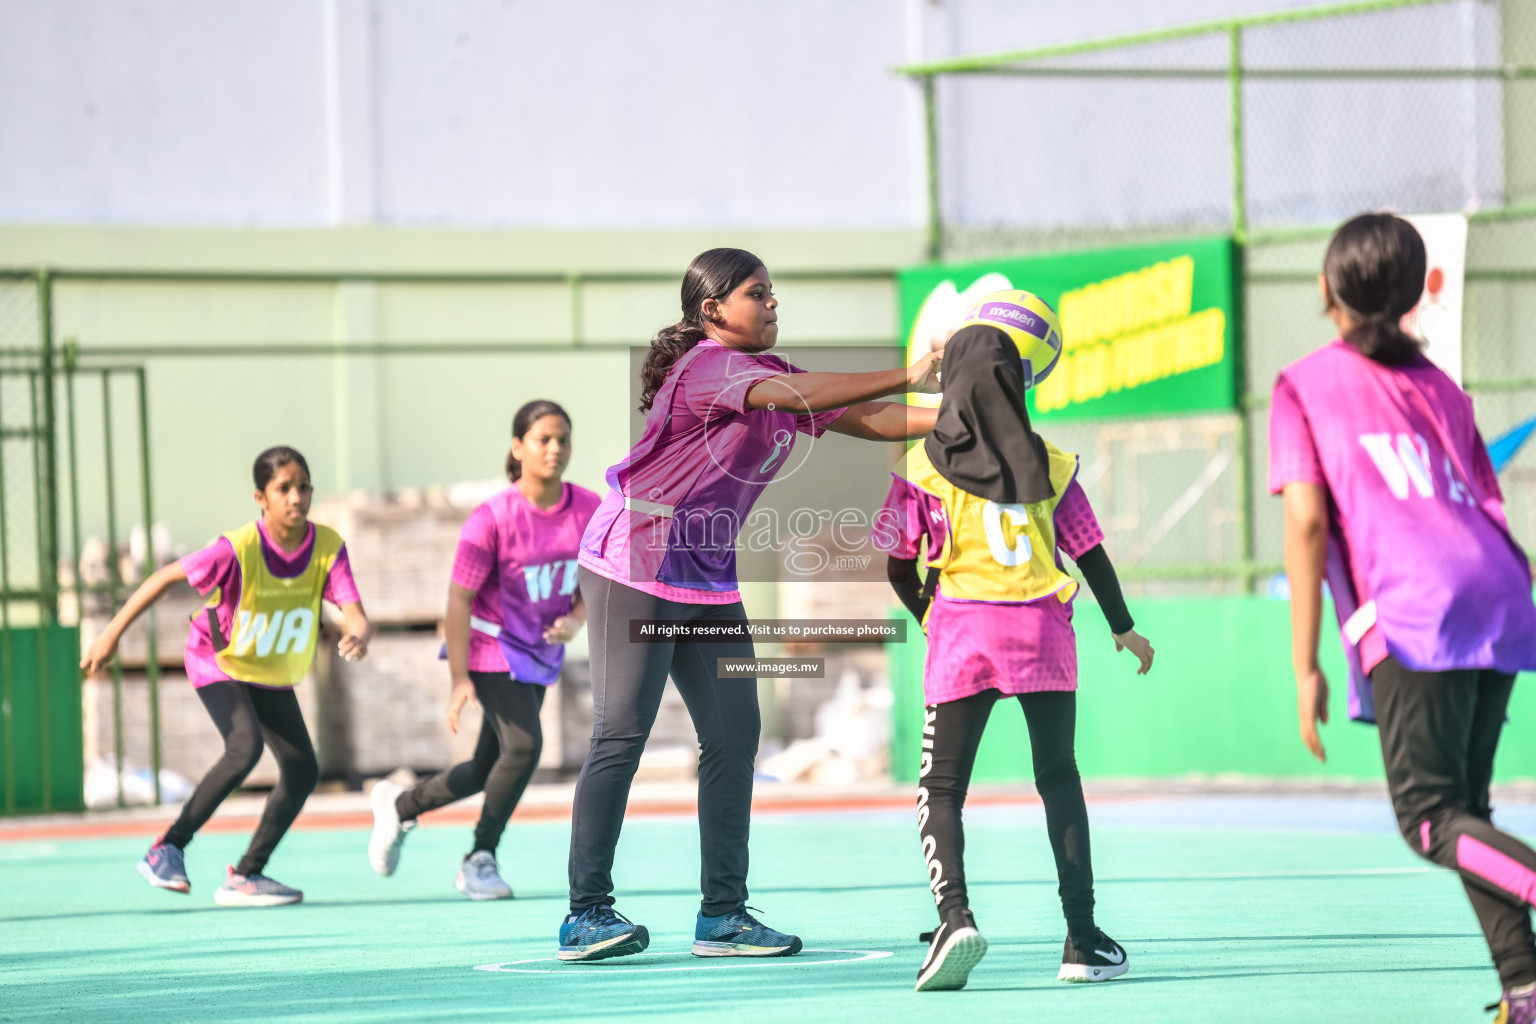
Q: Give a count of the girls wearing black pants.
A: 5